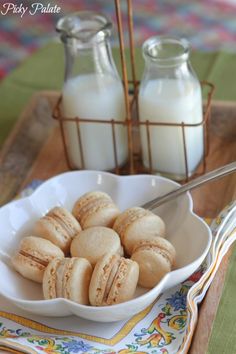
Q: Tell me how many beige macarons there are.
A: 8